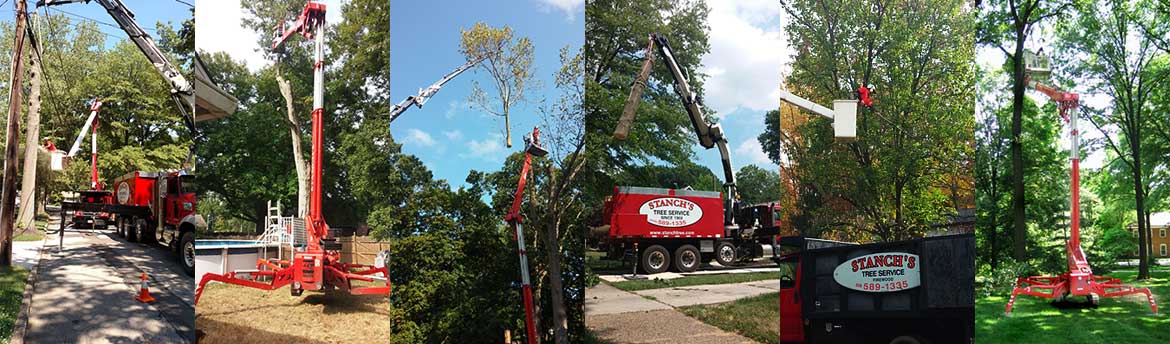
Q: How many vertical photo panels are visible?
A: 6